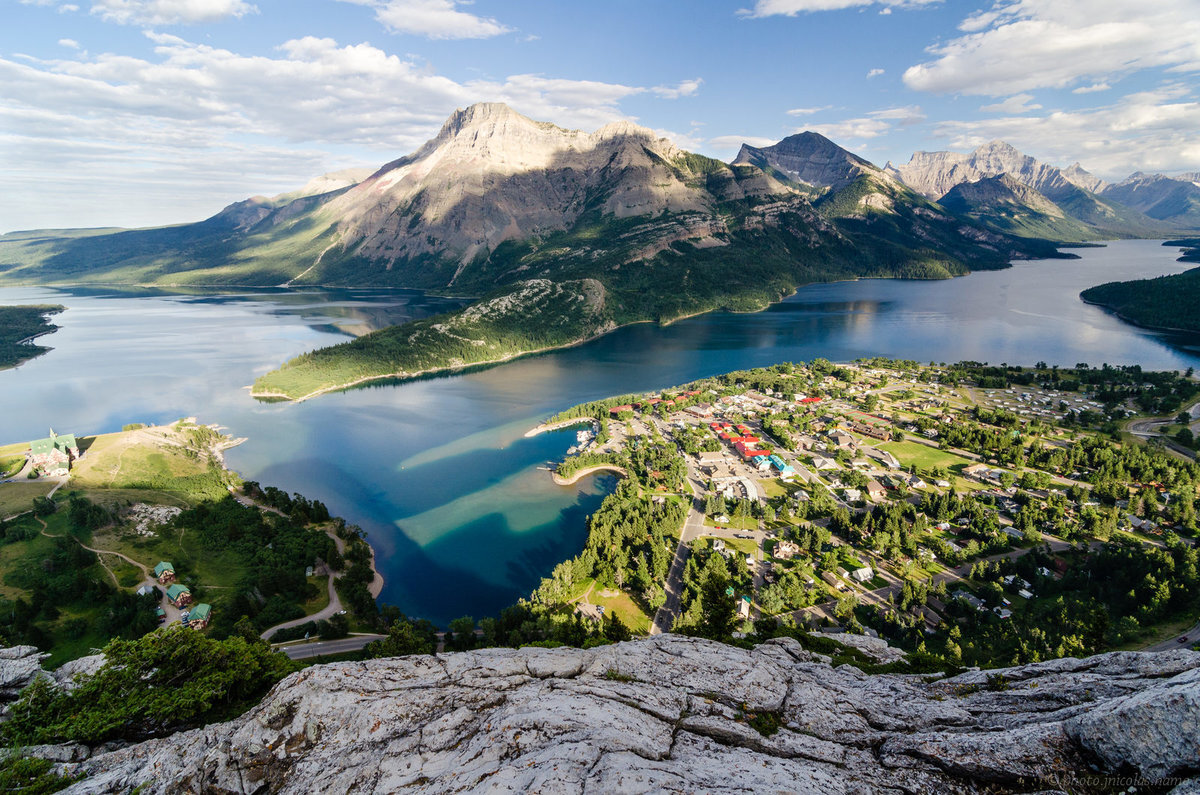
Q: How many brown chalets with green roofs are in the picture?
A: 3